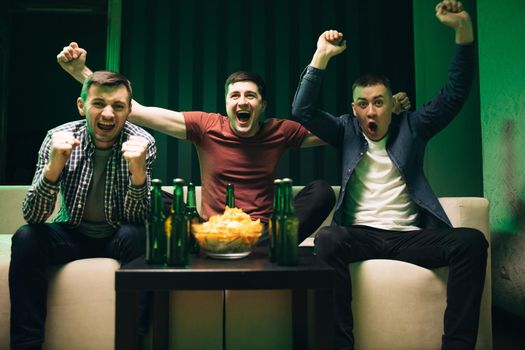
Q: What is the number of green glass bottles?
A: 6